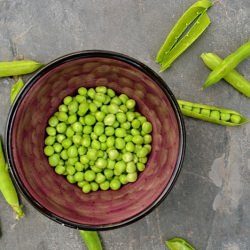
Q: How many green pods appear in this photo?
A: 9